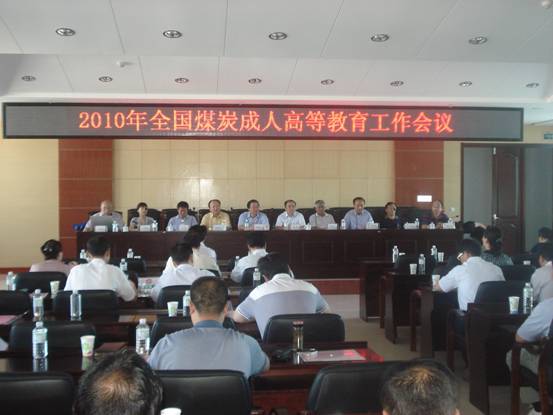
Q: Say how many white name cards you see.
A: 10